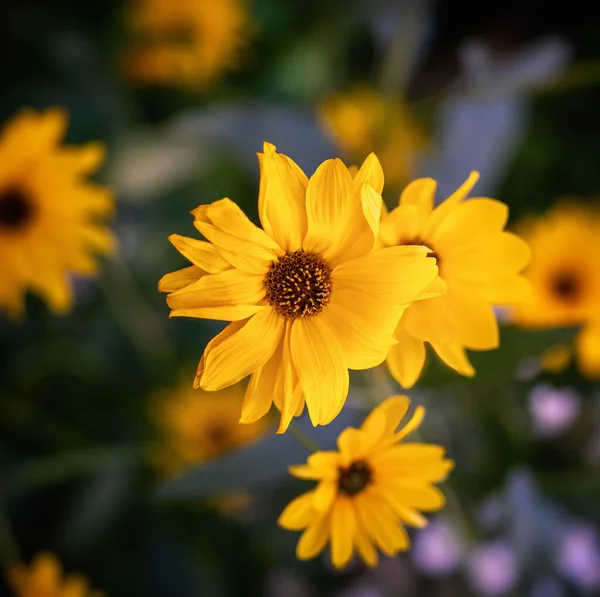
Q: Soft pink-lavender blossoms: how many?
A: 4